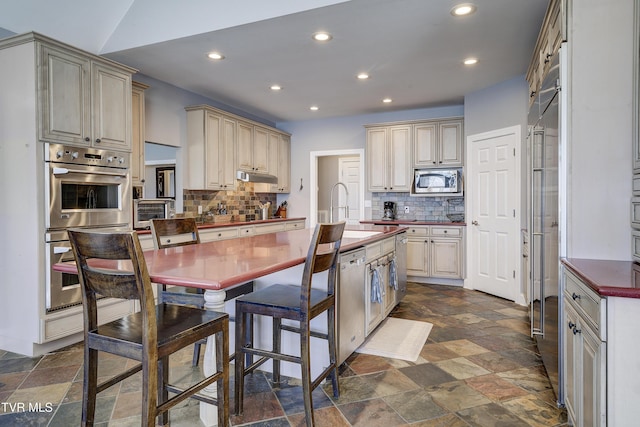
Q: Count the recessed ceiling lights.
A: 8